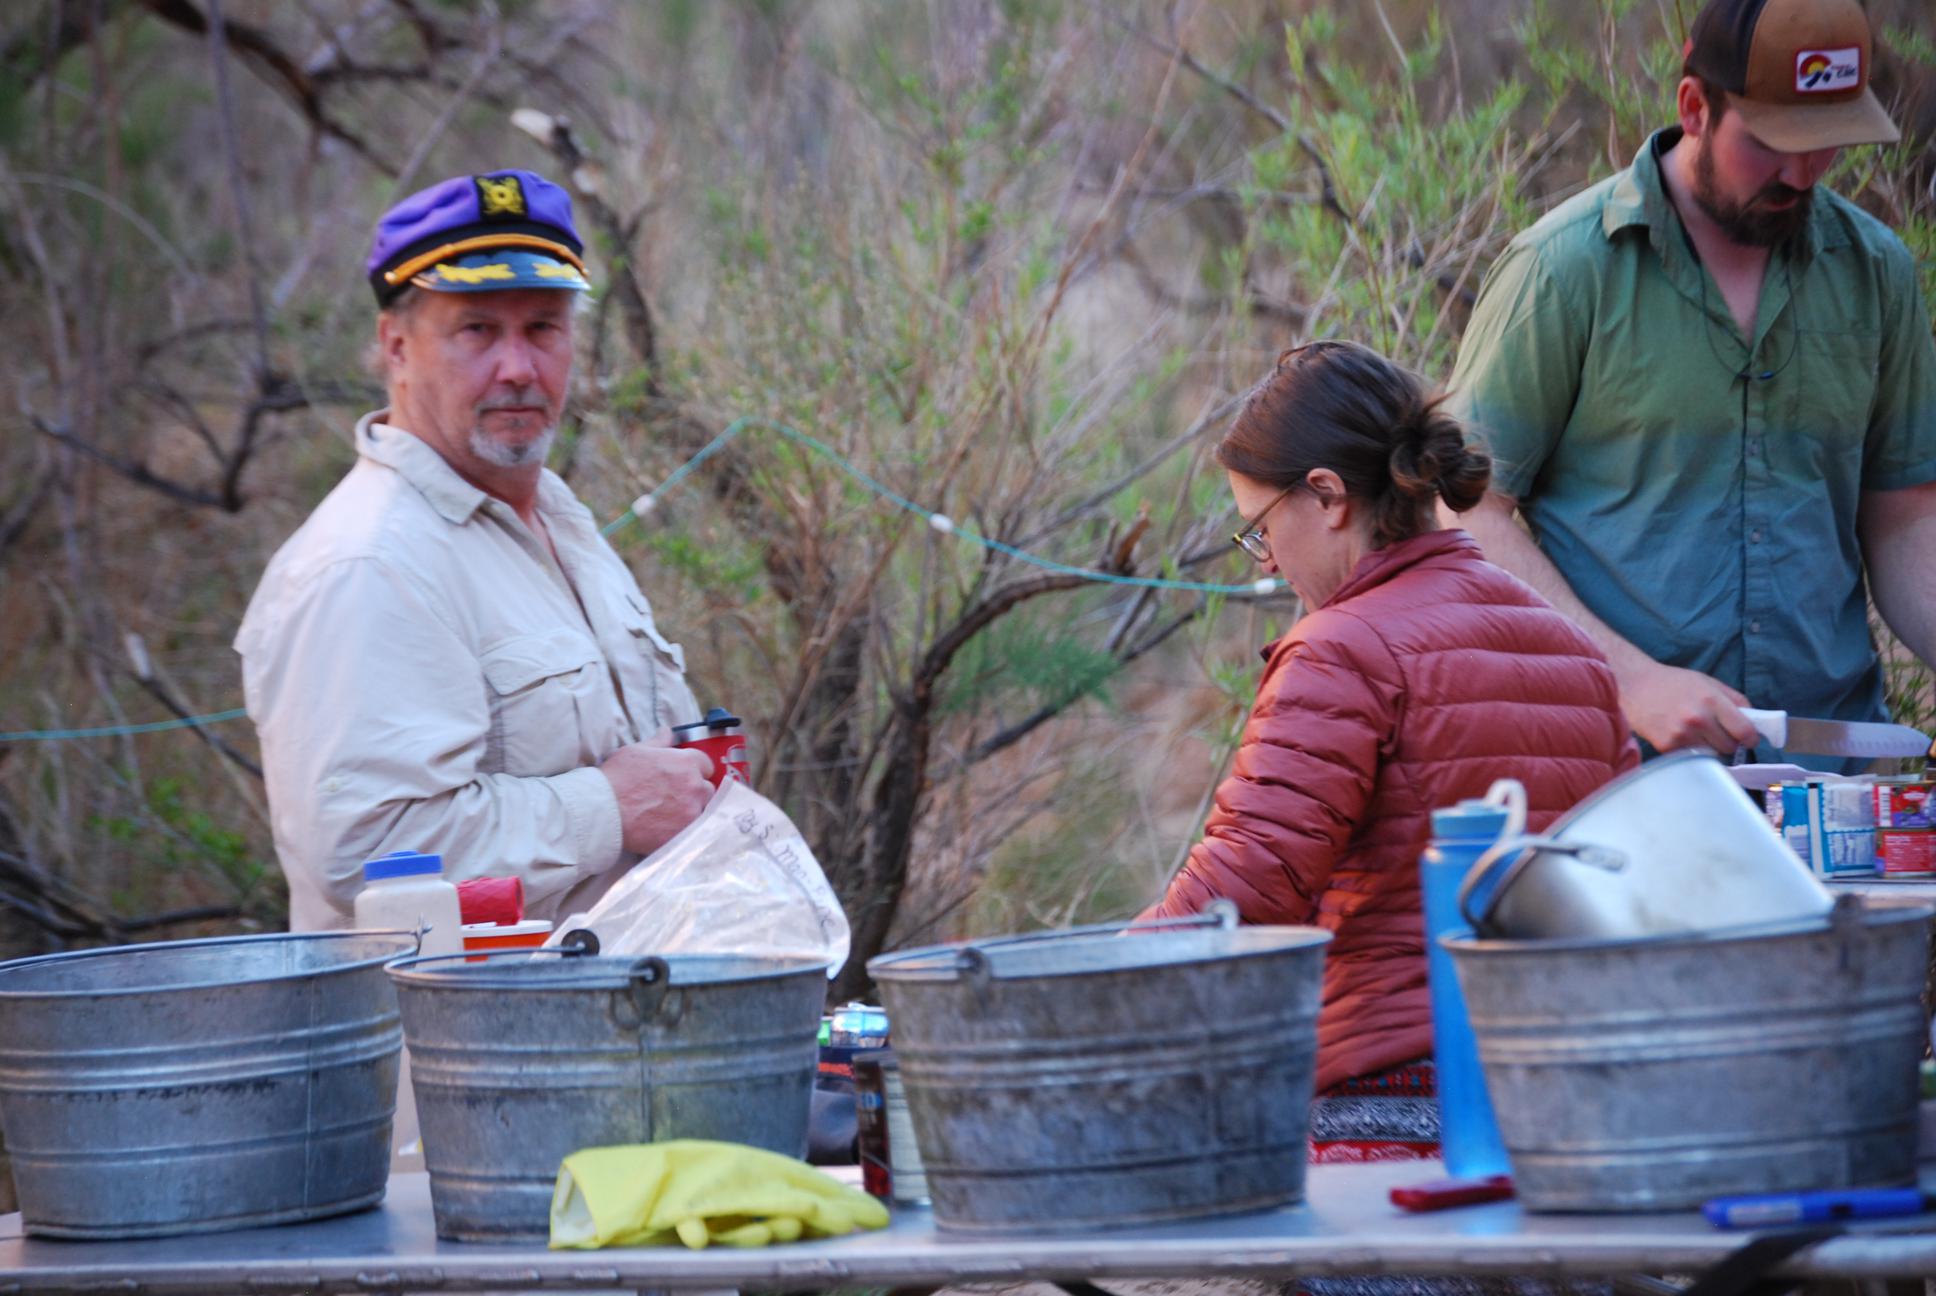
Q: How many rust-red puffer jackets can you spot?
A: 1